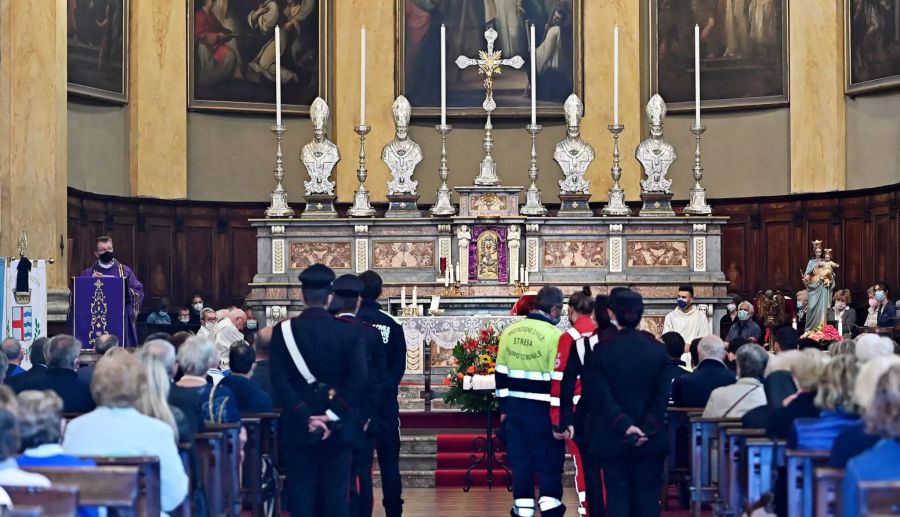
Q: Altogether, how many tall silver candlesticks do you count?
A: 6